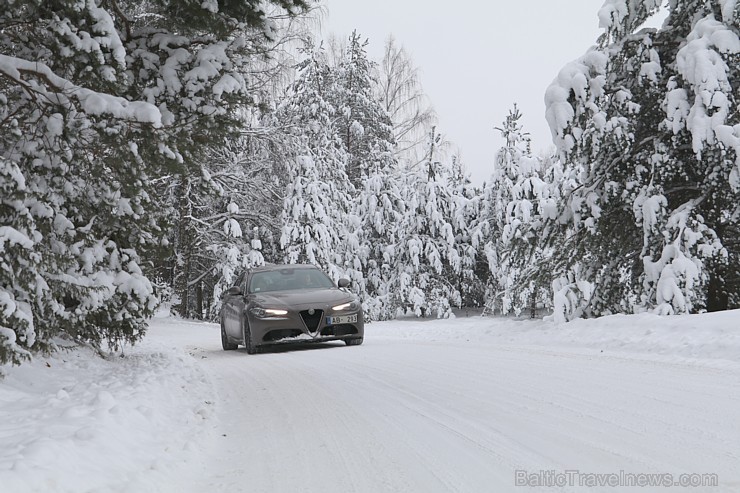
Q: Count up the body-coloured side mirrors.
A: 2